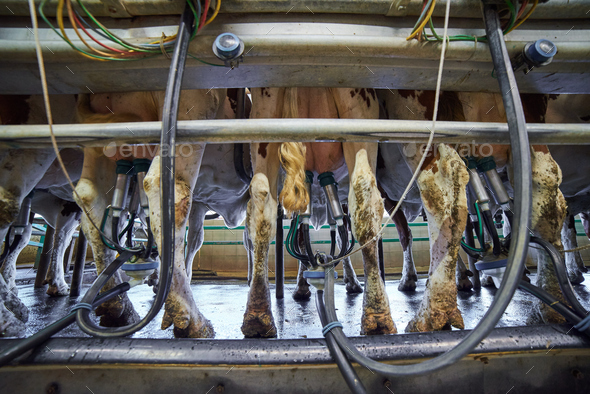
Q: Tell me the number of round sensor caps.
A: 2